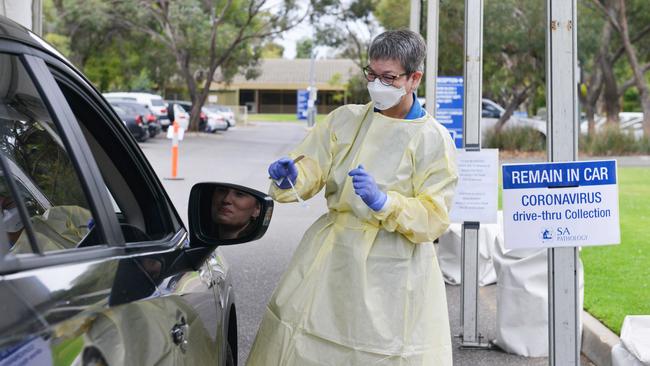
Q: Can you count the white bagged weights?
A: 3